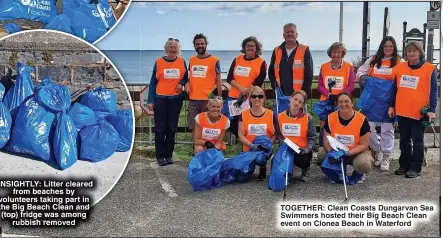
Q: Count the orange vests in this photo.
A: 11